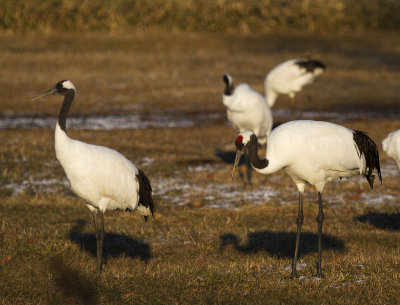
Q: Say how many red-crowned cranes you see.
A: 5